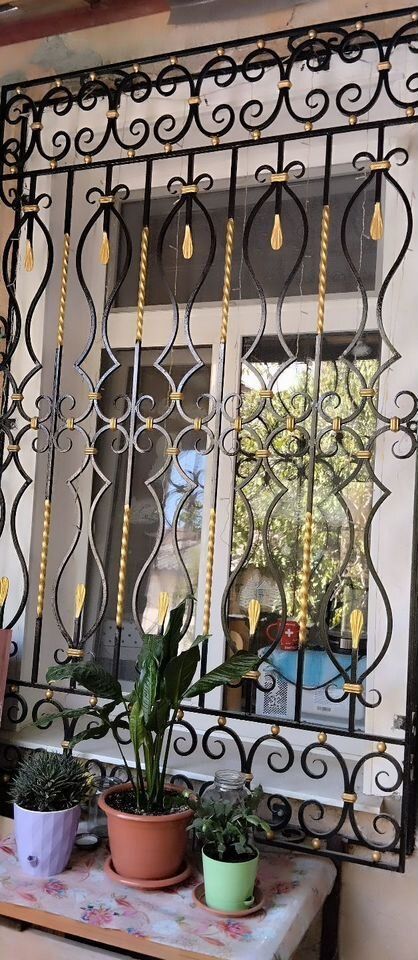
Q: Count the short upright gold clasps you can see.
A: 9